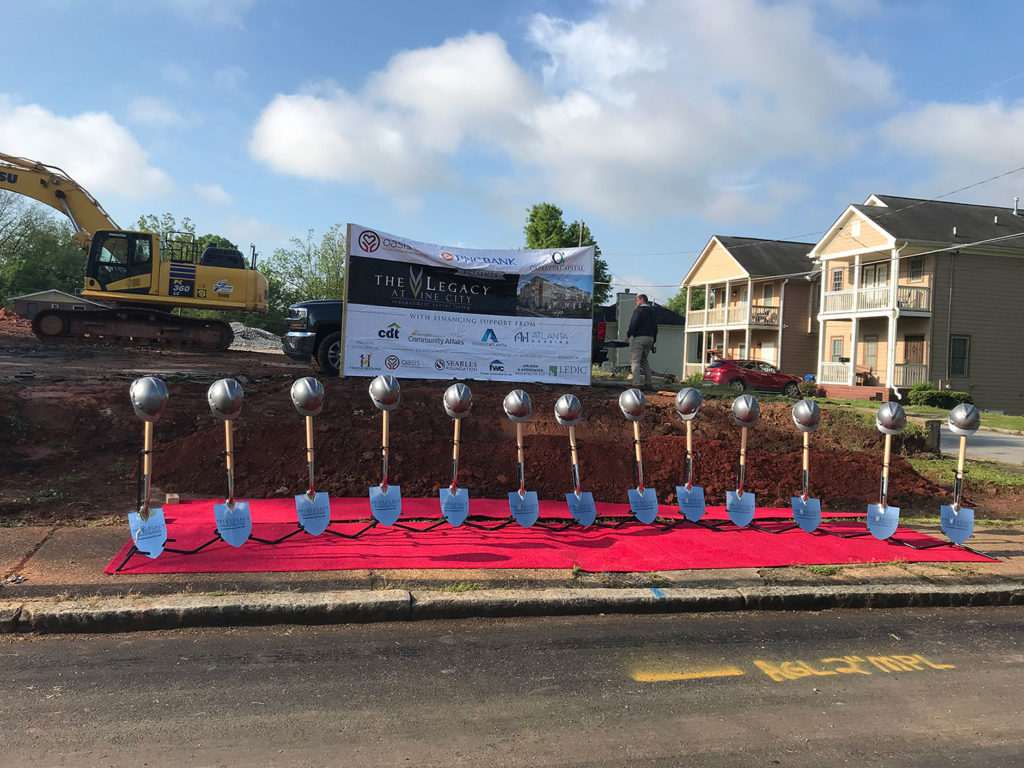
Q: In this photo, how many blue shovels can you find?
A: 13